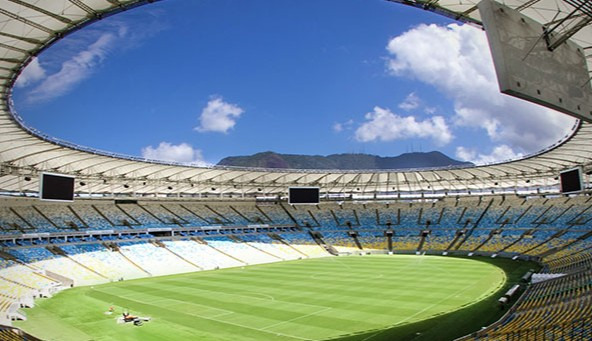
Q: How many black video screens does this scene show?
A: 3